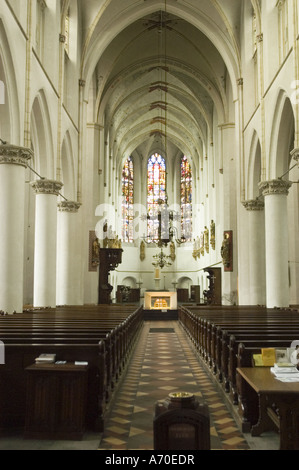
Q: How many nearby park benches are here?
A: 0